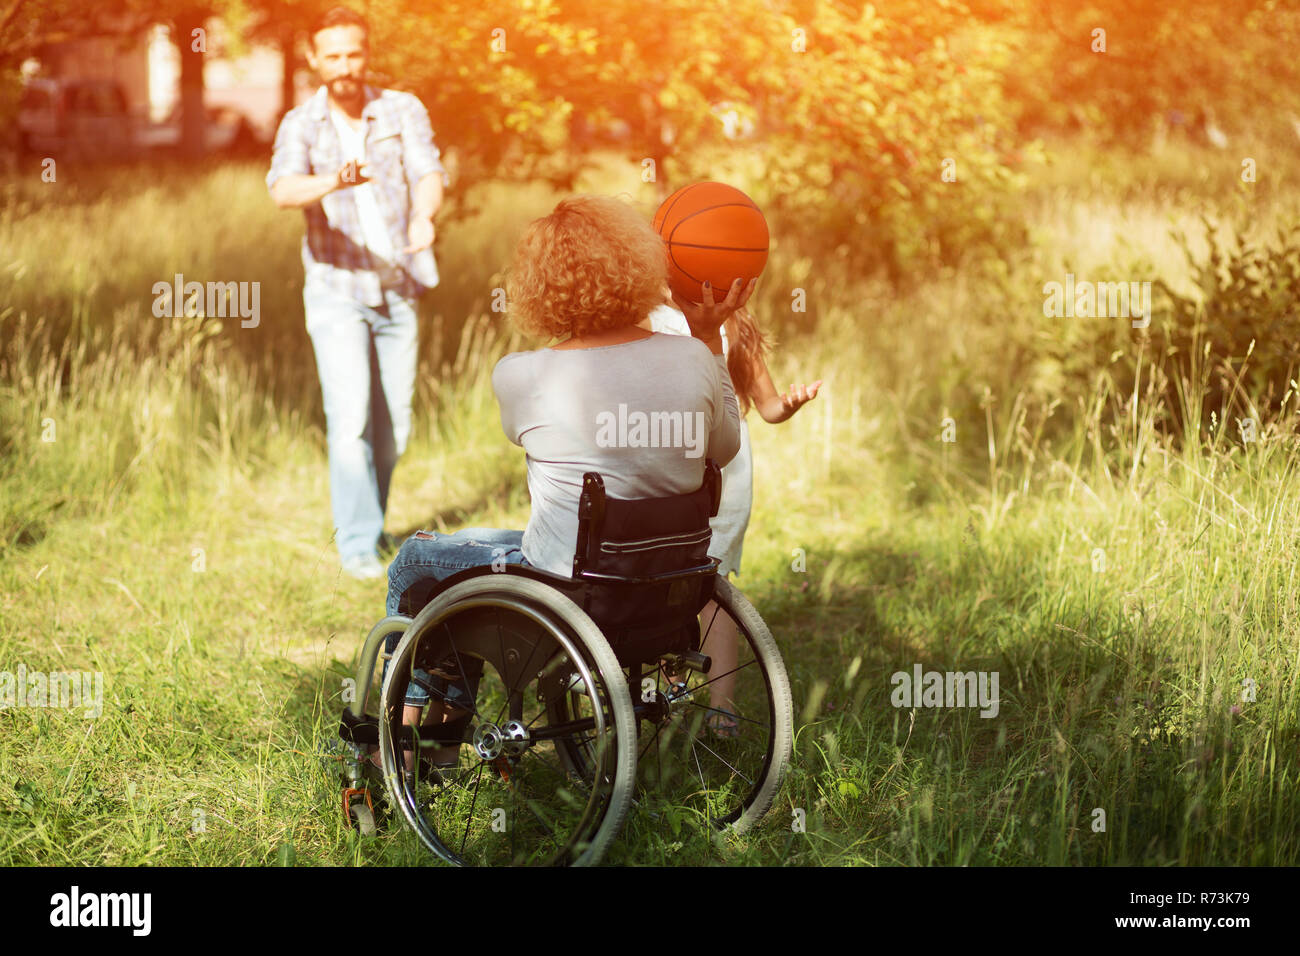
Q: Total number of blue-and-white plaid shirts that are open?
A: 1